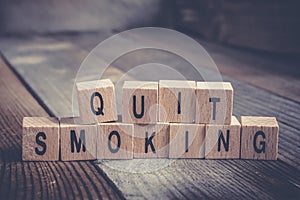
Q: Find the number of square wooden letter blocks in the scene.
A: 11